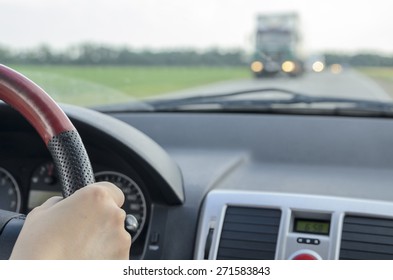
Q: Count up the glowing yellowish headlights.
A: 4